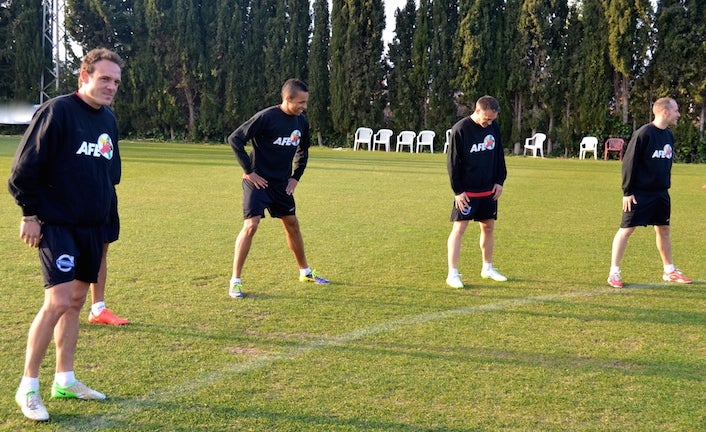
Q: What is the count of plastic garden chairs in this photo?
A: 8